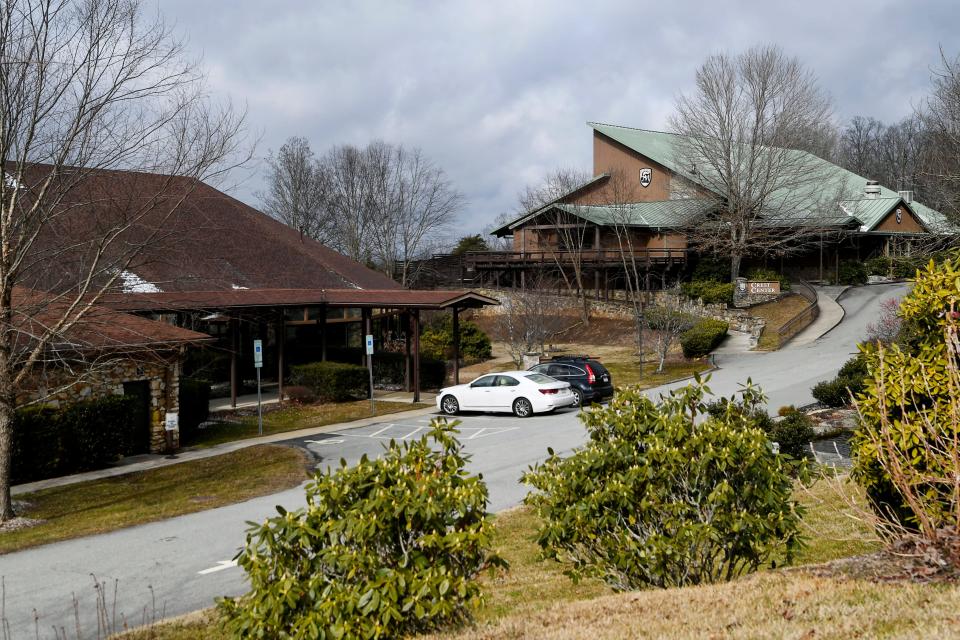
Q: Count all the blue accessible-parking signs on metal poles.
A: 2